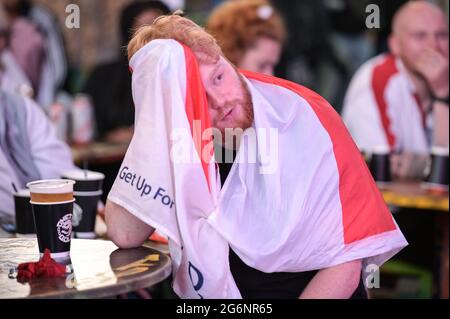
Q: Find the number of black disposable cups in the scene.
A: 5